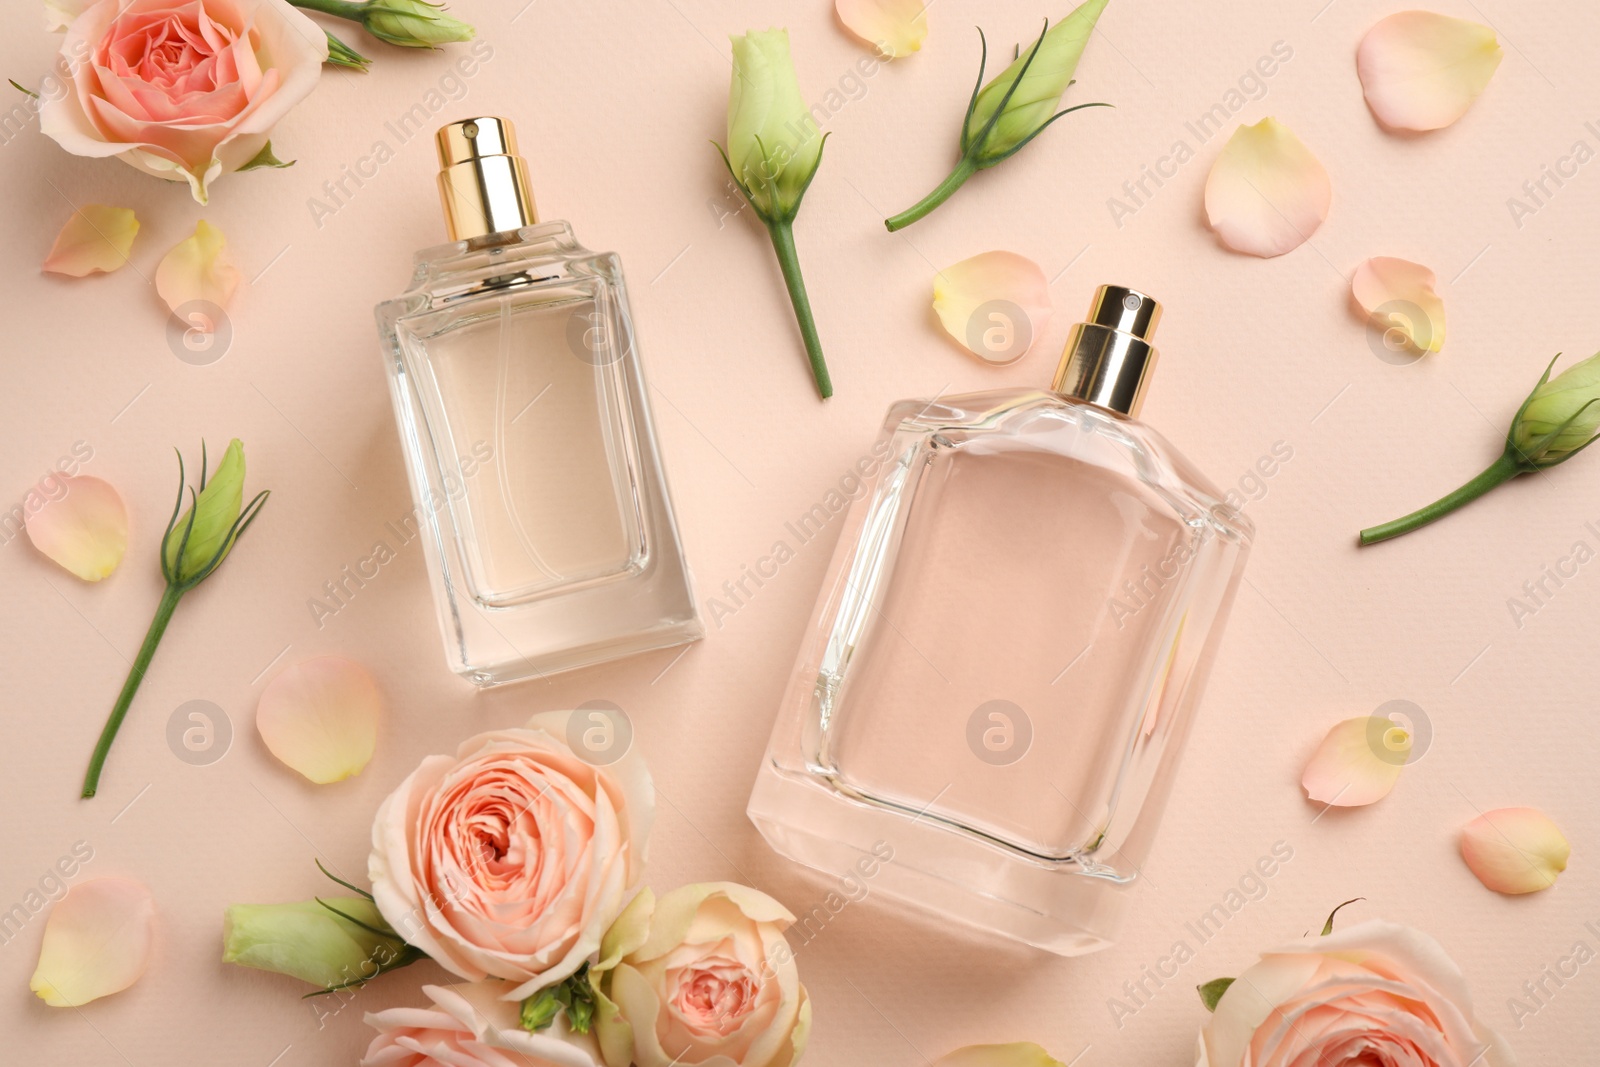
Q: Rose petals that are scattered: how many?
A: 13